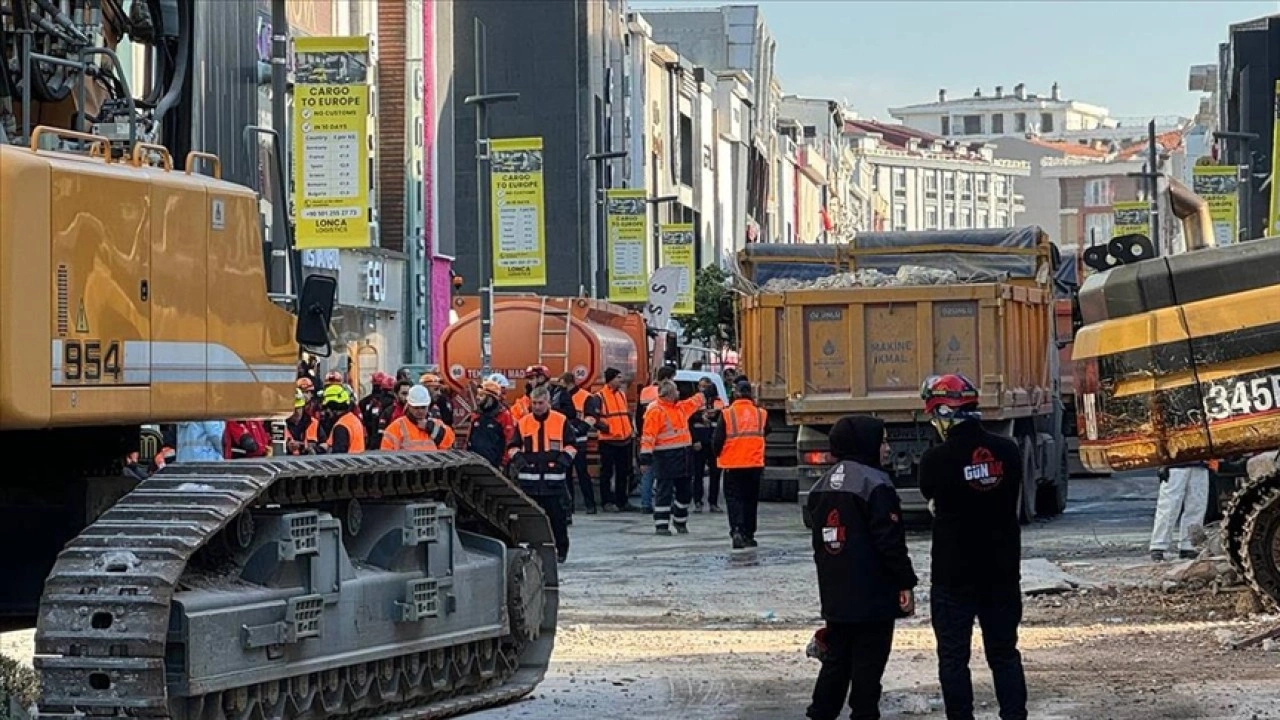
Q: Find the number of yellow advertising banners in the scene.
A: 7